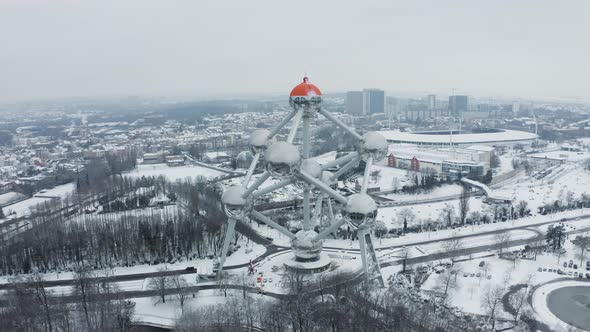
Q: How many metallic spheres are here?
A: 9